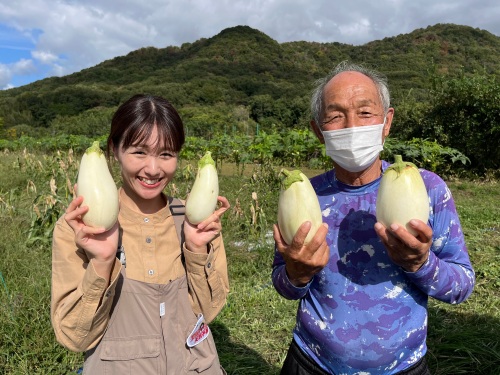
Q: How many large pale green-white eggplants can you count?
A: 4